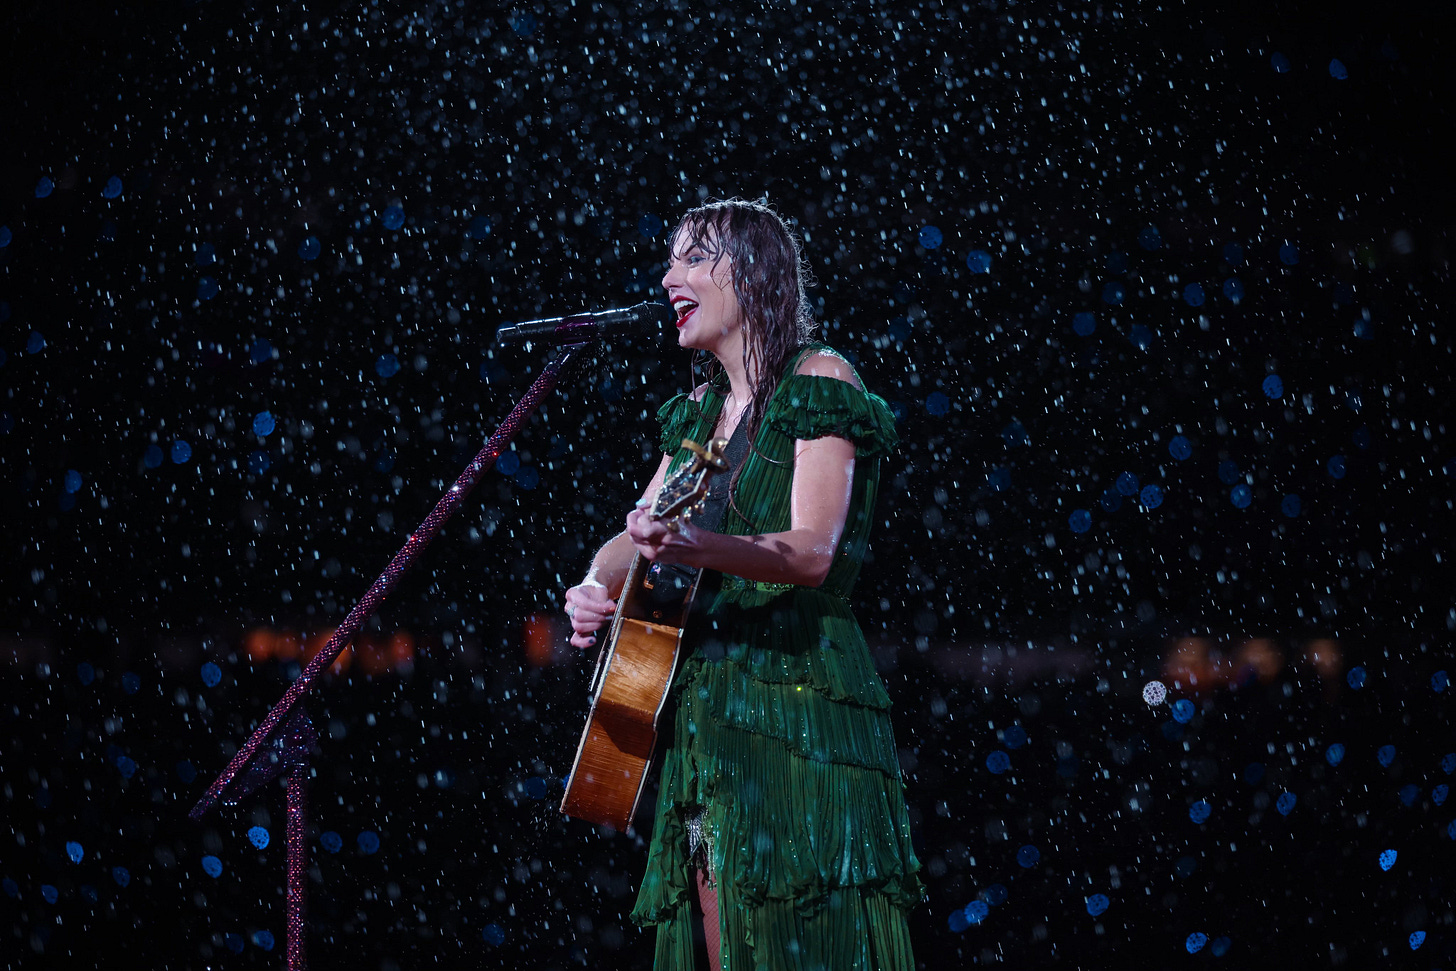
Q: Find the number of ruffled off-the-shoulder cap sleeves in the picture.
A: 2